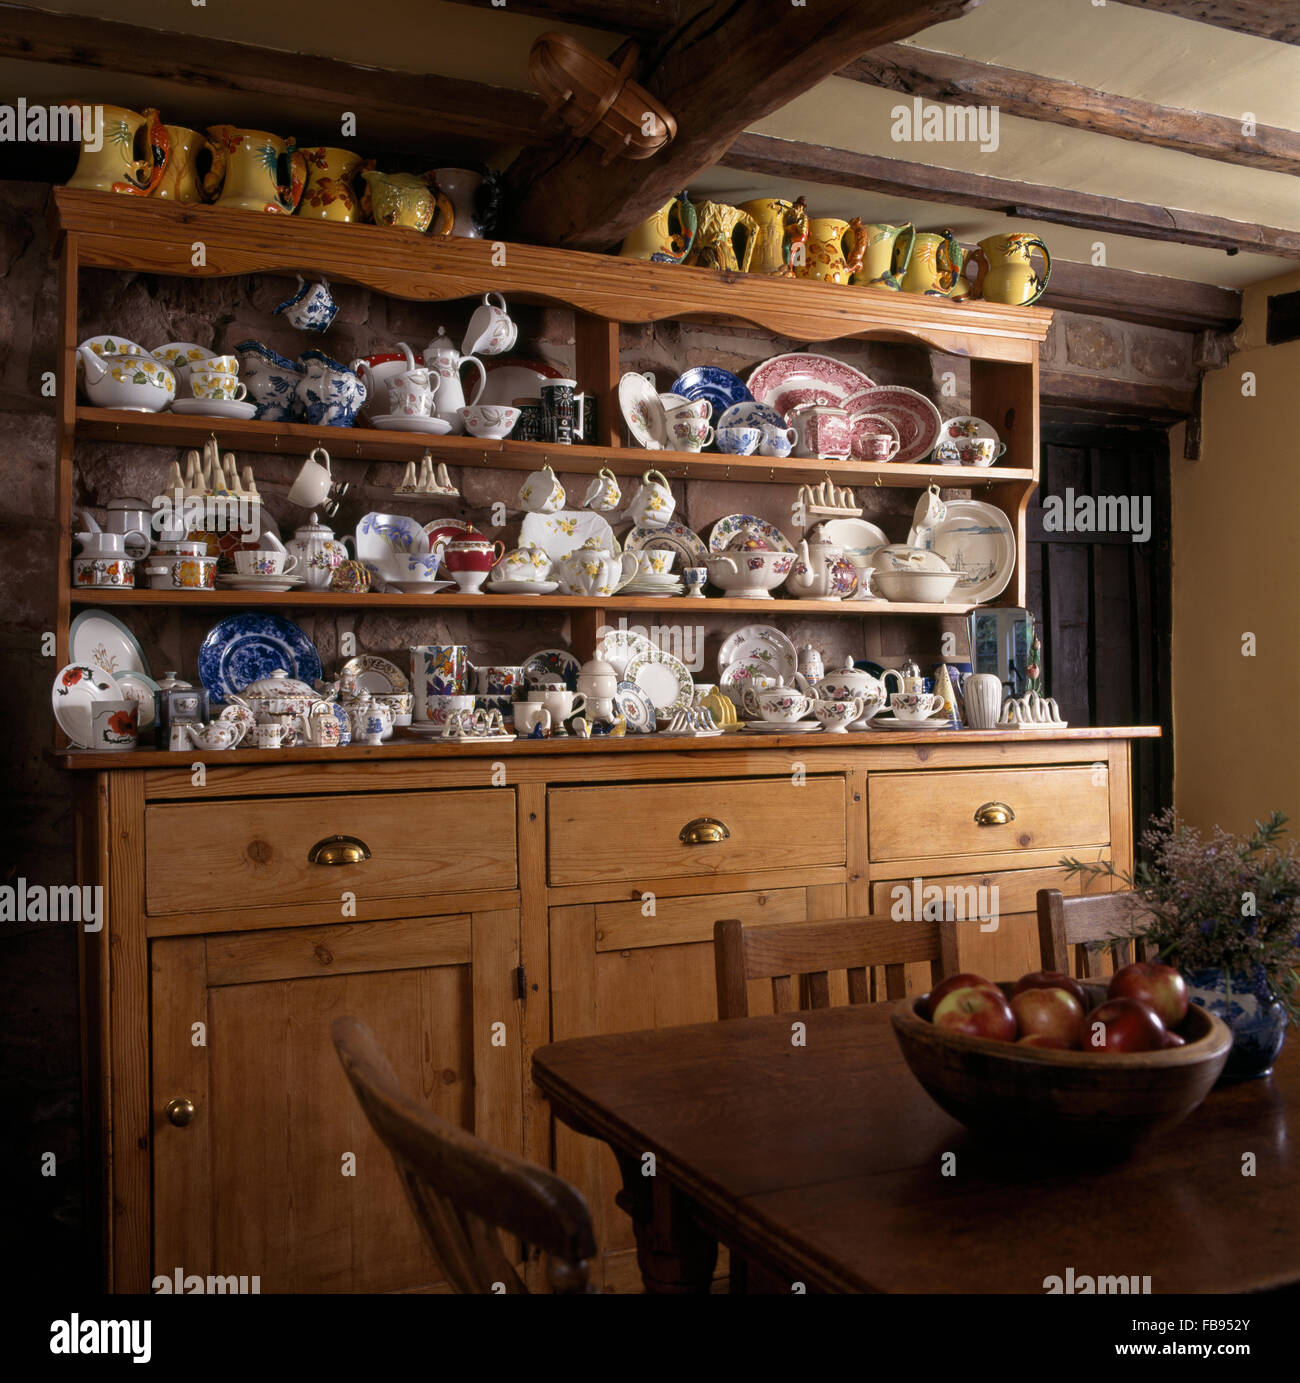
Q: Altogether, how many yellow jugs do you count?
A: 13